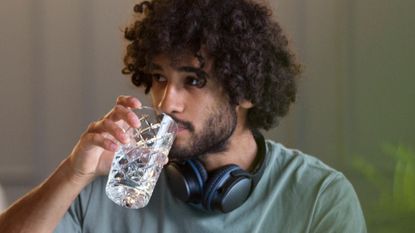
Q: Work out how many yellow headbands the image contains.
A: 0